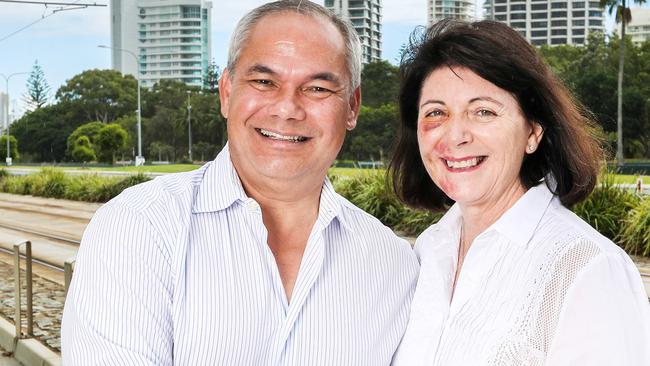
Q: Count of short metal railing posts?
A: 2